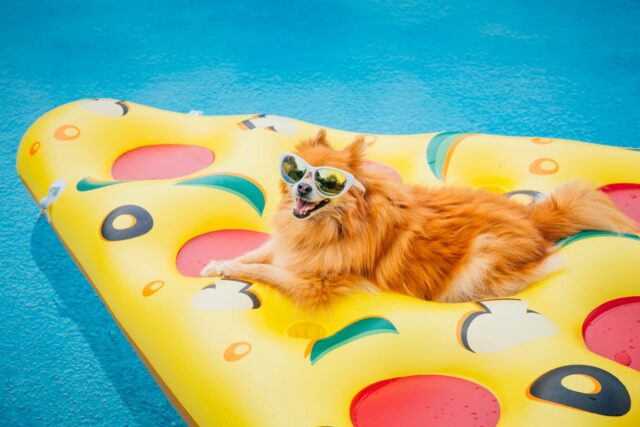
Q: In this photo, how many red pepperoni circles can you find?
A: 6